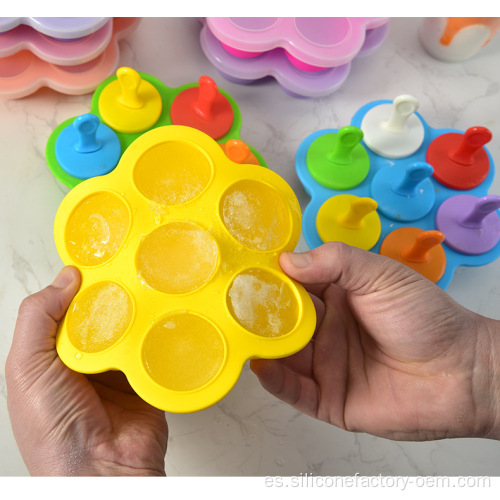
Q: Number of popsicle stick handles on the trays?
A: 11